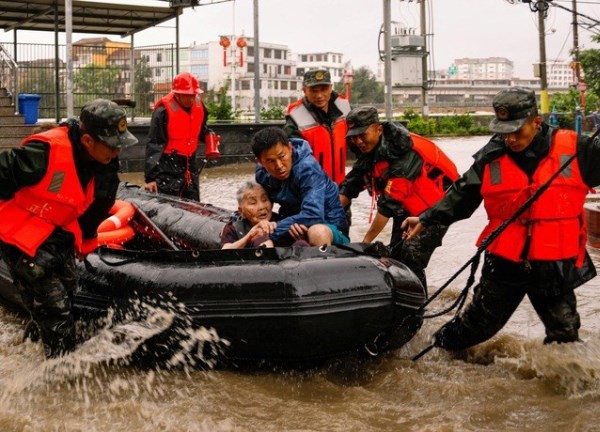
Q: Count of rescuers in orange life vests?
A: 5